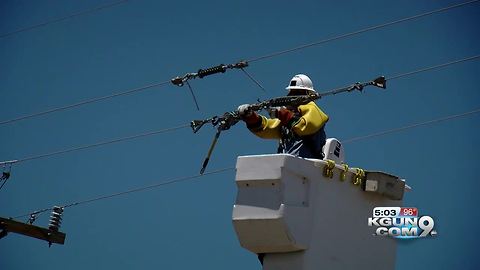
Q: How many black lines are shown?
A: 4